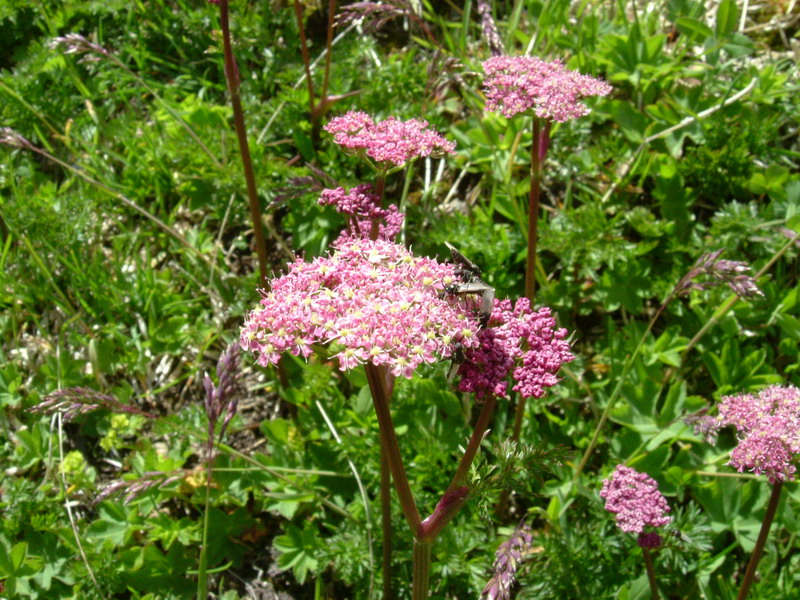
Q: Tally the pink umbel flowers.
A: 7